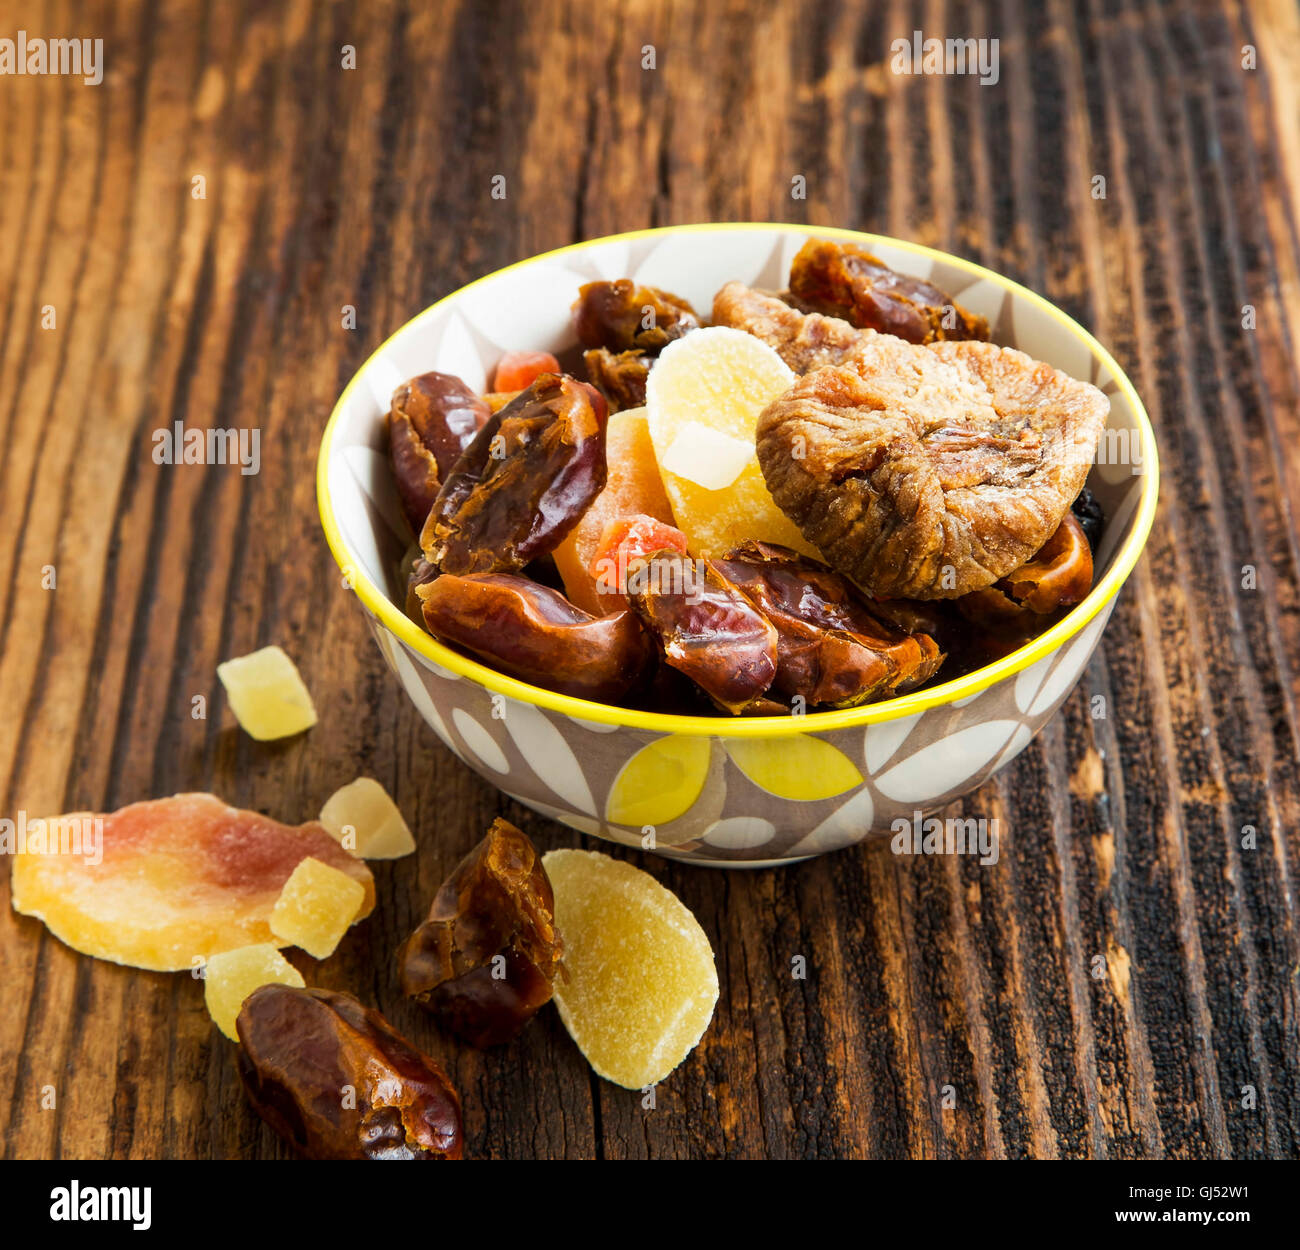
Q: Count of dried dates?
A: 11